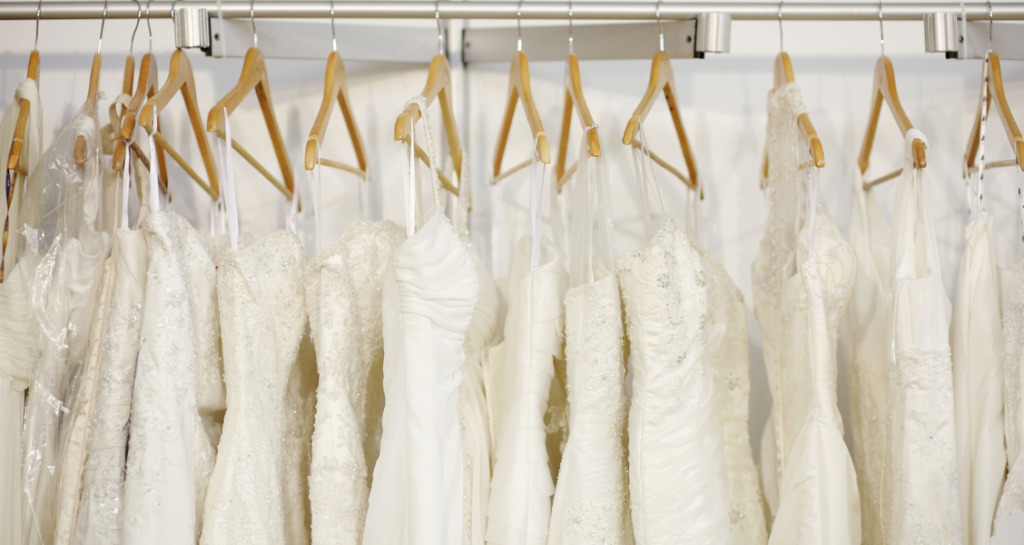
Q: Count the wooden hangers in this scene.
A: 14